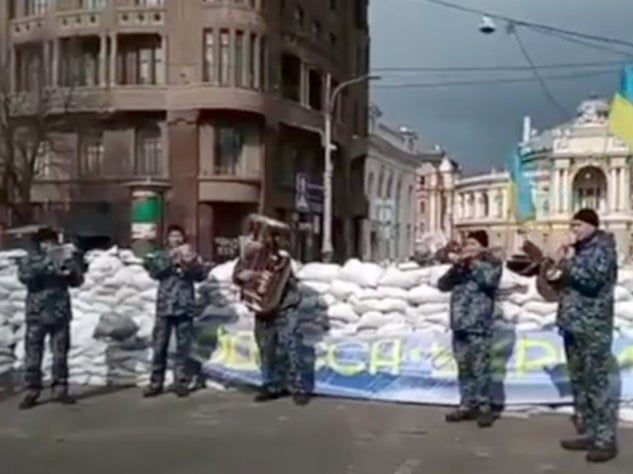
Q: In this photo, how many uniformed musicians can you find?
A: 5